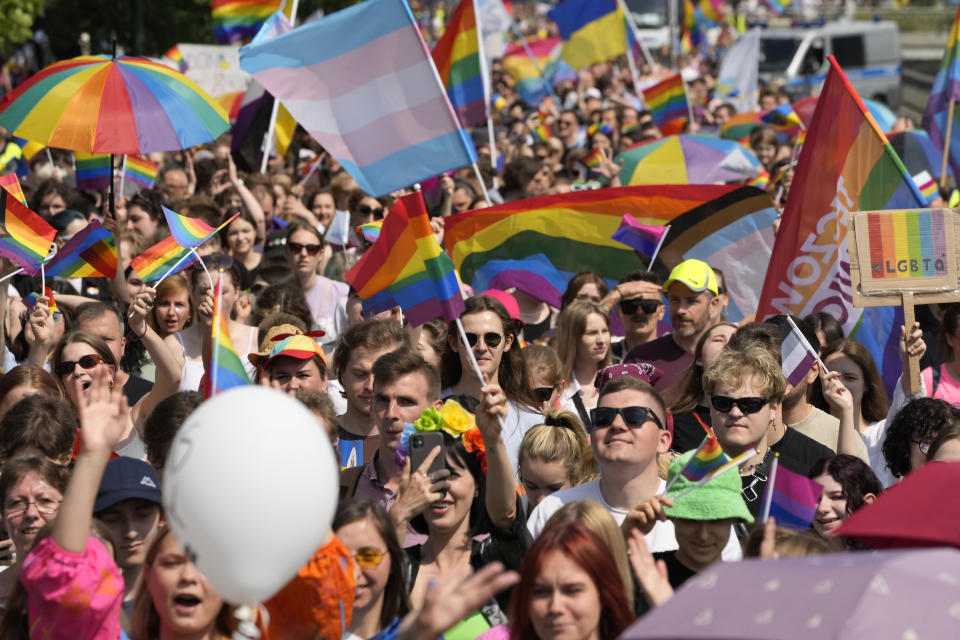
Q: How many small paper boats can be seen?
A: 0